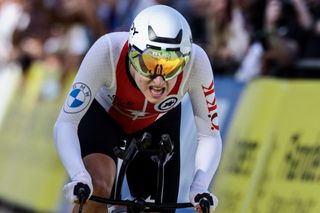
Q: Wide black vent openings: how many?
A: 1